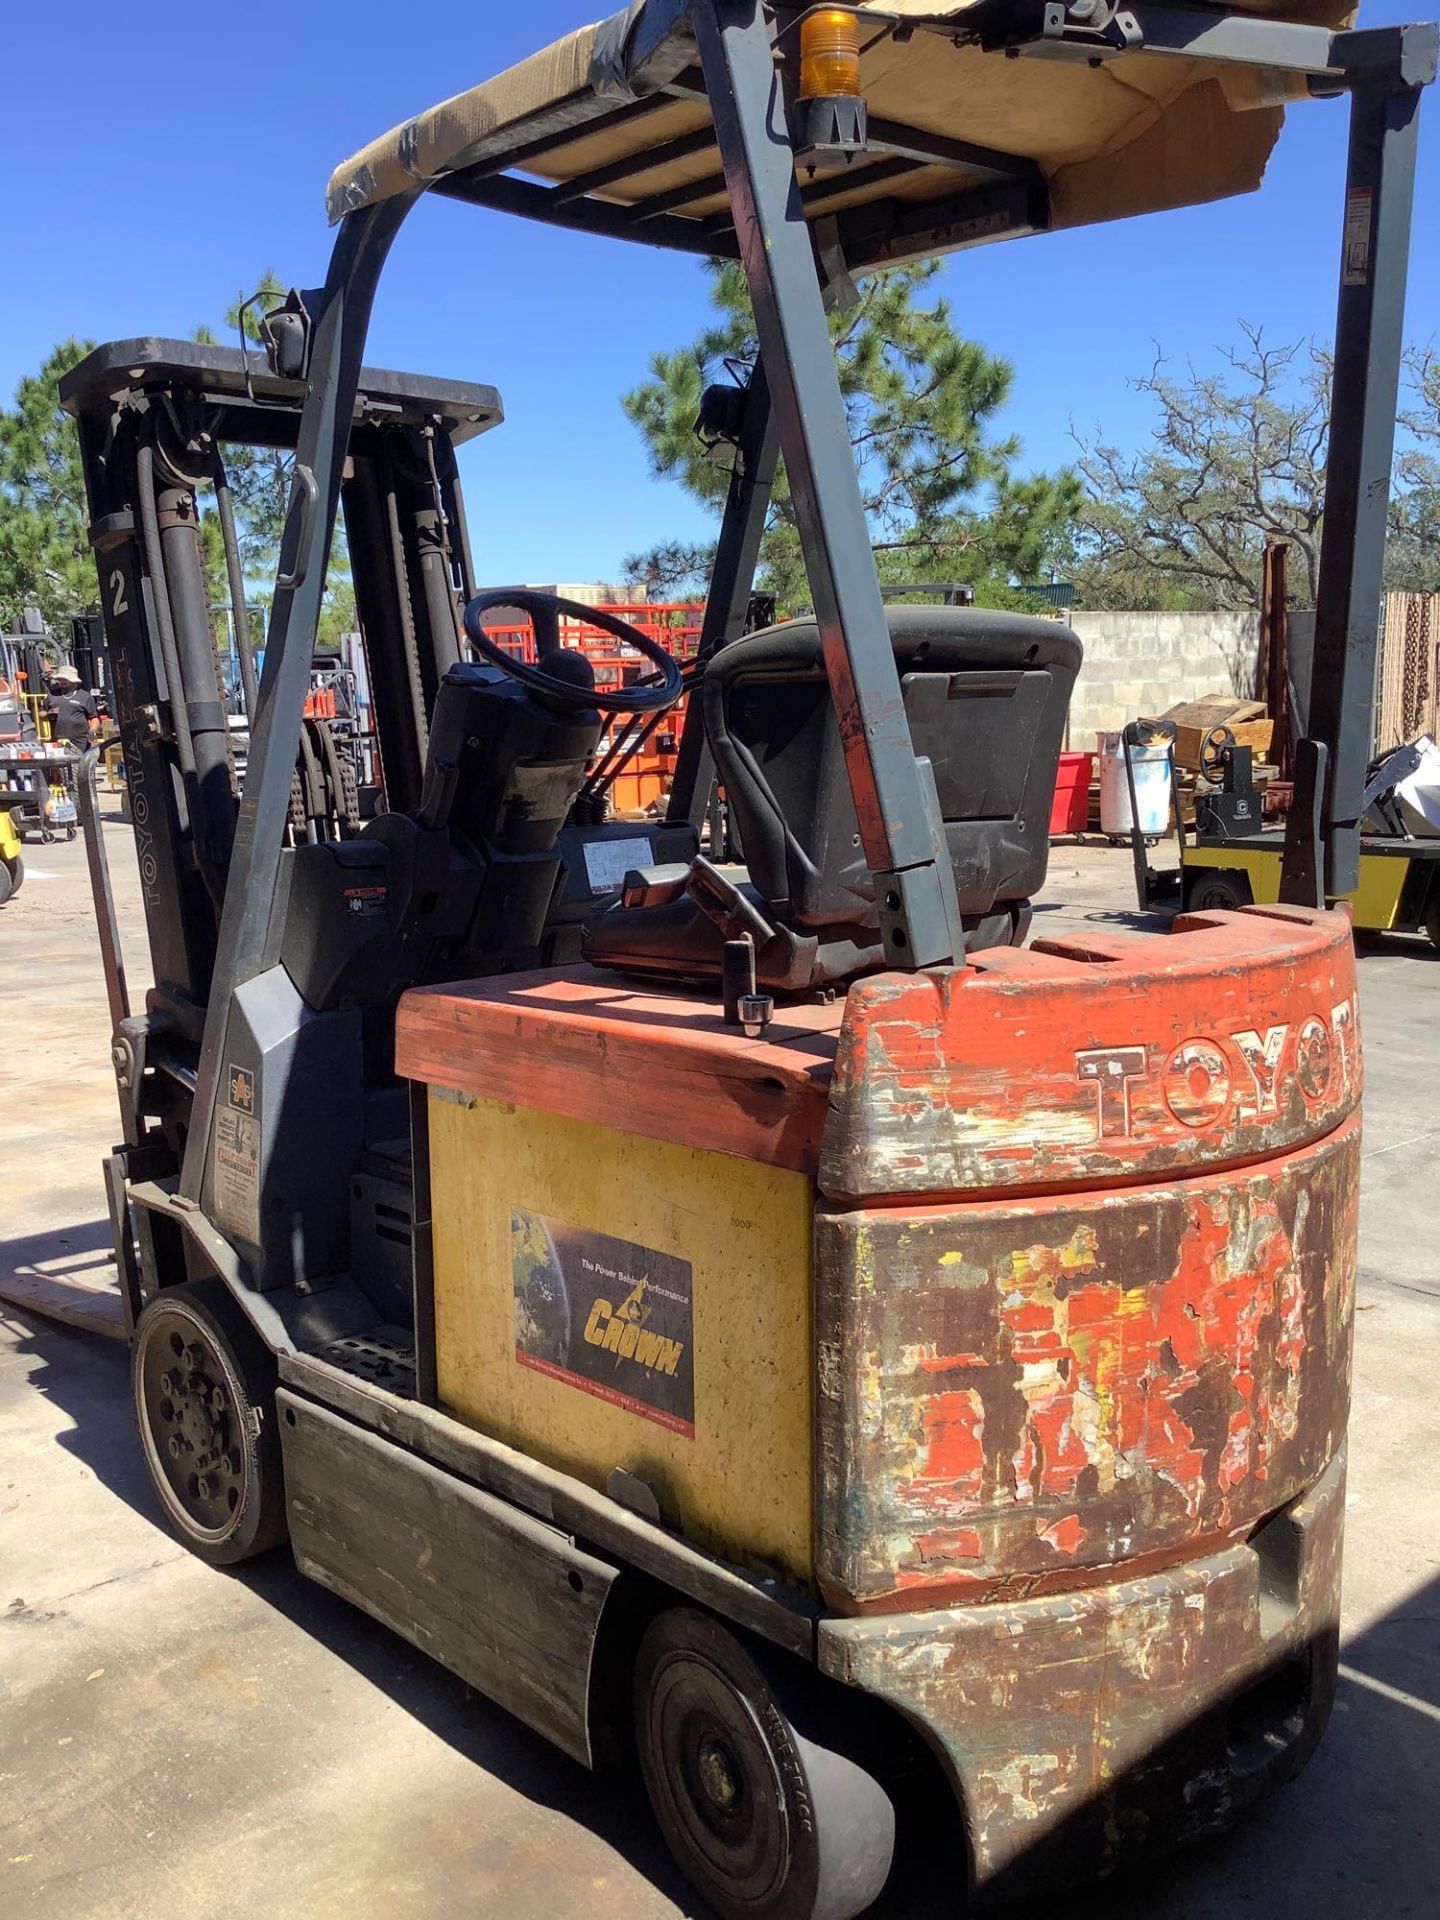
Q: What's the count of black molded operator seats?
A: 1